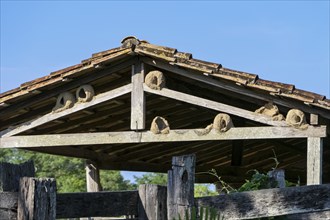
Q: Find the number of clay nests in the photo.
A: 7